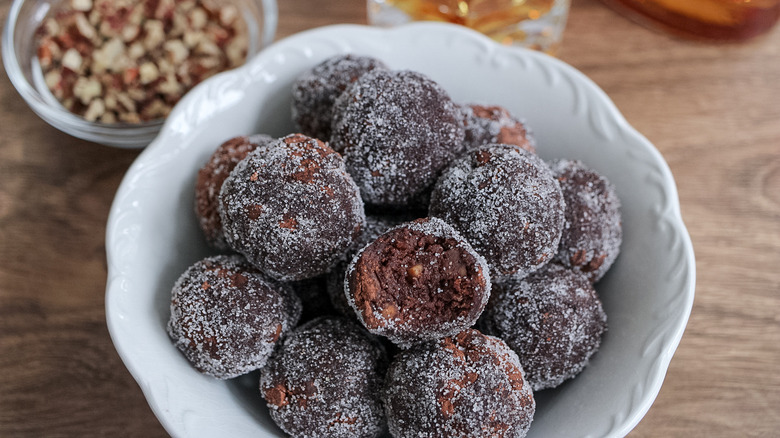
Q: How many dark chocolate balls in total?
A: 13